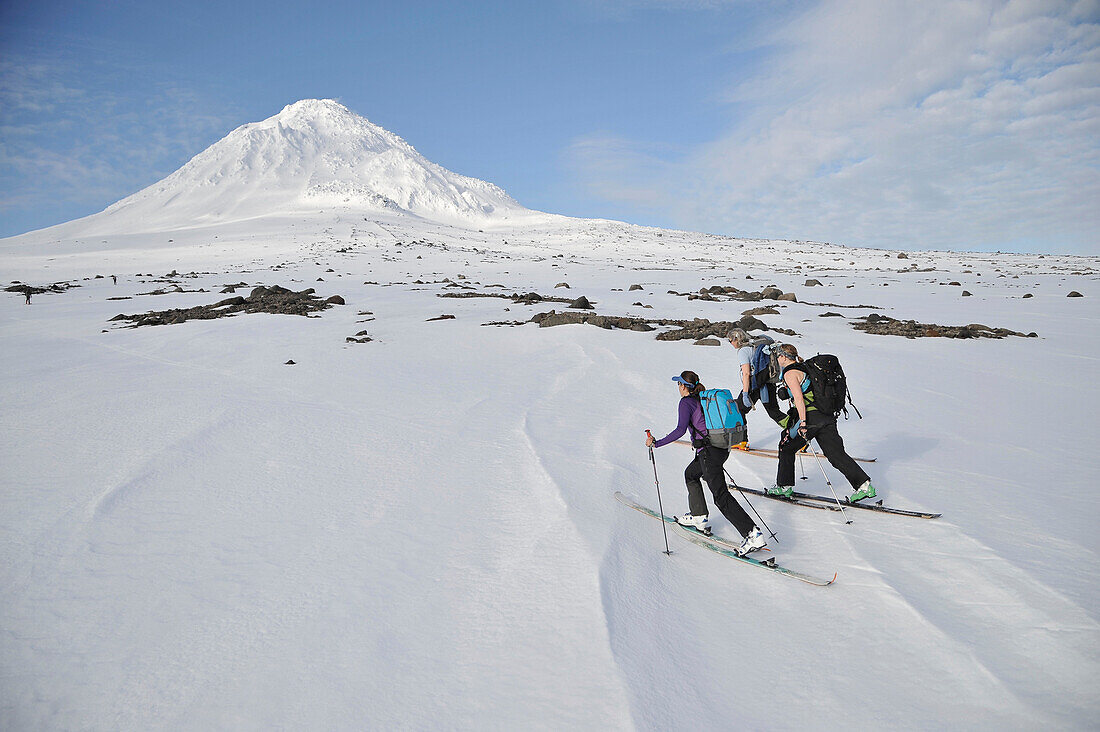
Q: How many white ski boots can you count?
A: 2